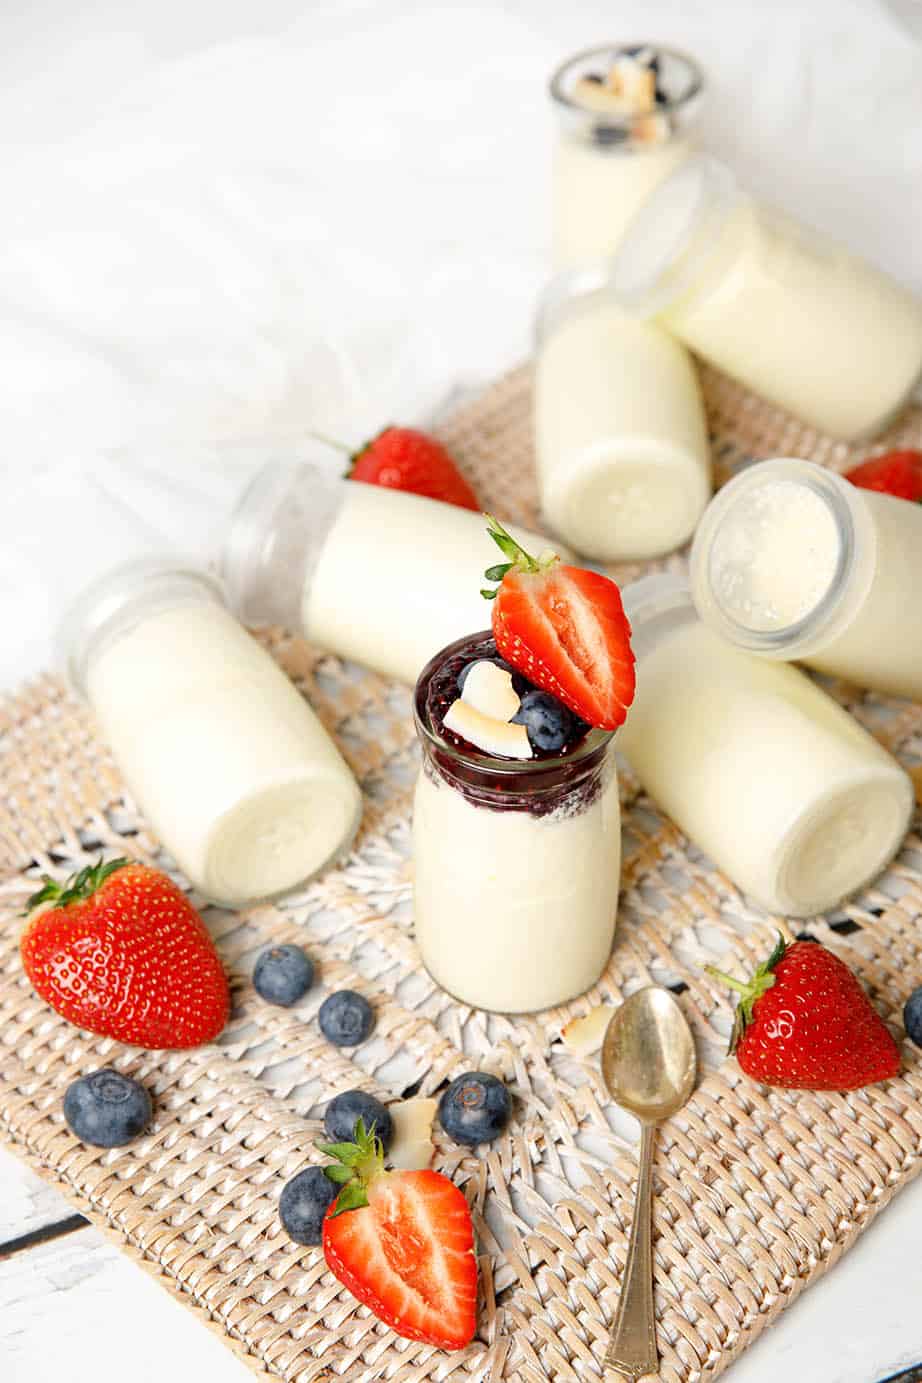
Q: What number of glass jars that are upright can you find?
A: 2